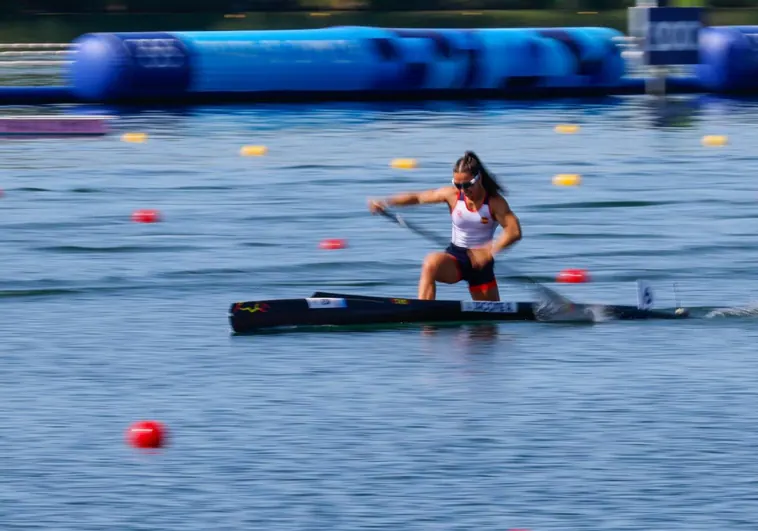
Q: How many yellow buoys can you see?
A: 6